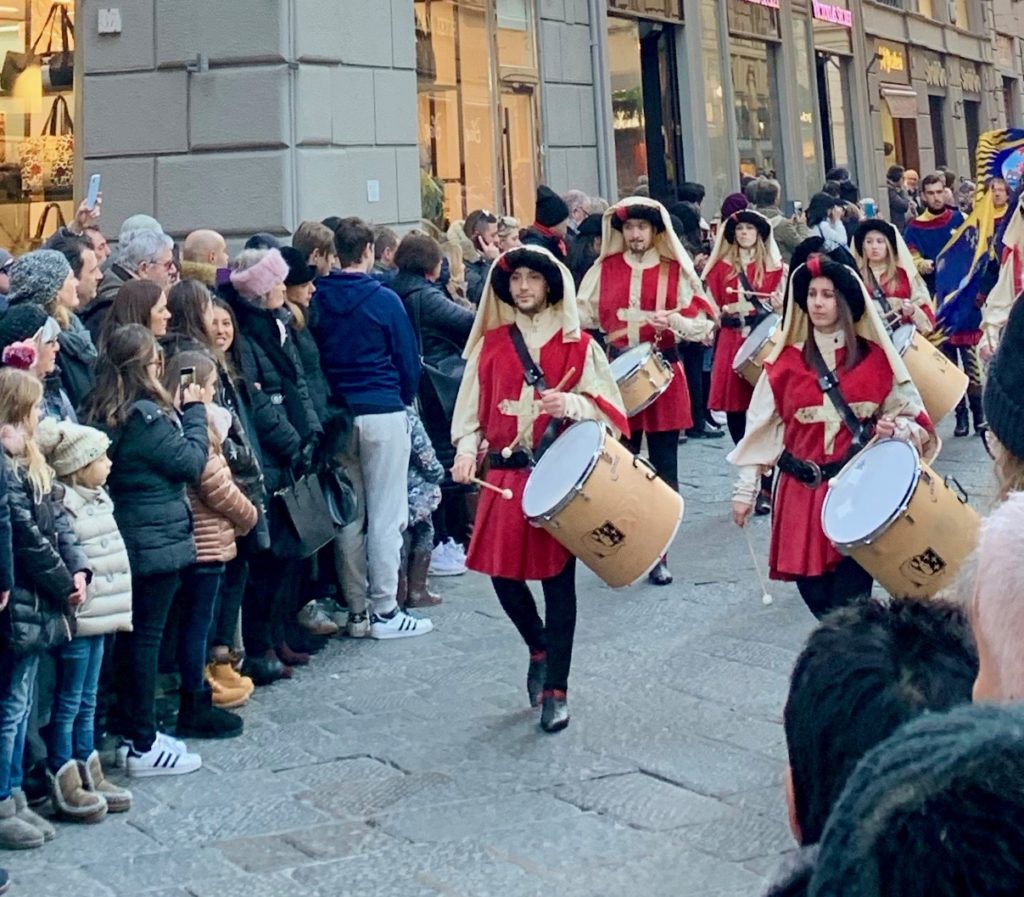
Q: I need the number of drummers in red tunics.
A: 5